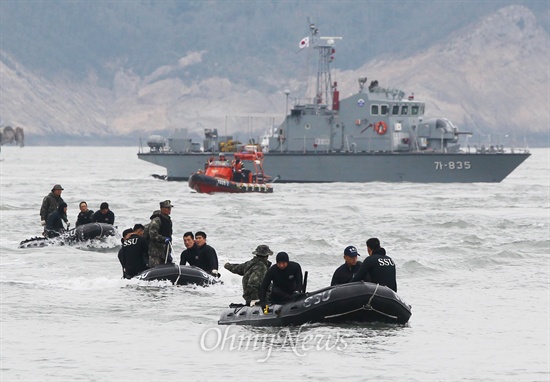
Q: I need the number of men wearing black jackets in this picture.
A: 10